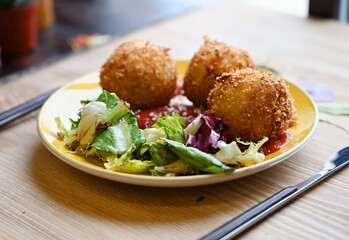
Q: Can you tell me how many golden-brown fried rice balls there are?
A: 3